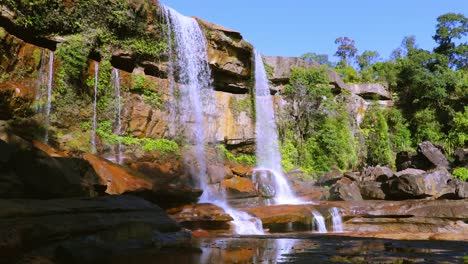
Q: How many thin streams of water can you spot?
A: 3